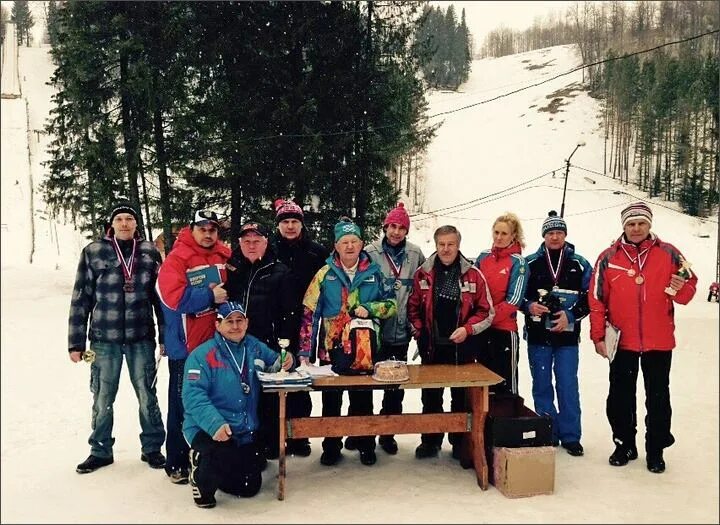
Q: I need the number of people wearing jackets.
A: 11